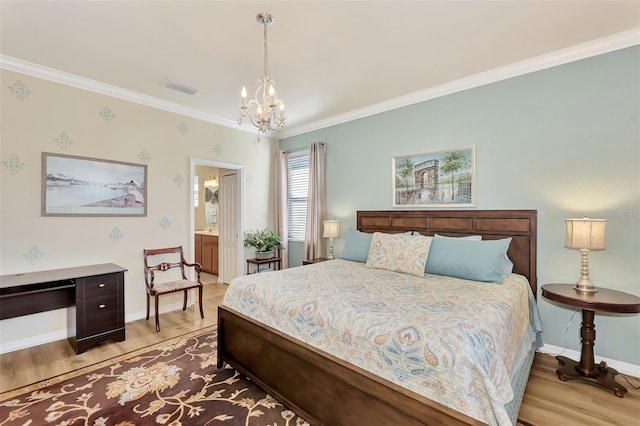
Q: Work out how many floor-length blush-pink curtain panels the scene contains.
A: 2